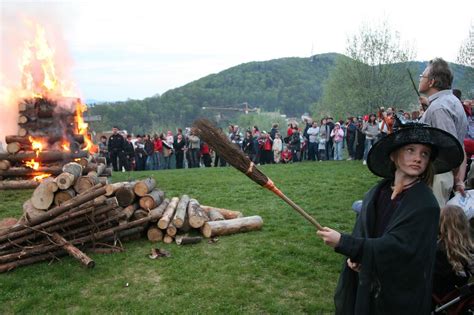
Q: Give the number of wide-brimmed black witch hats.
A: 1